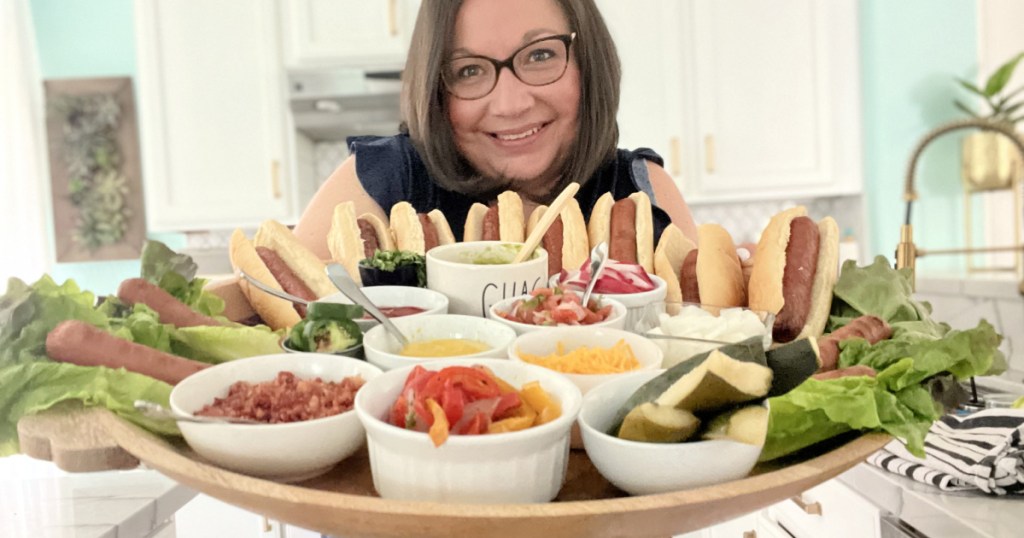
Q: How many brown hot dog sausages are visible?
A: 12